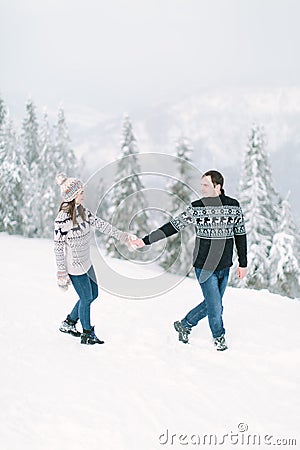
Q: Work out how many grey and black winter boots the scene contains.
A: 4